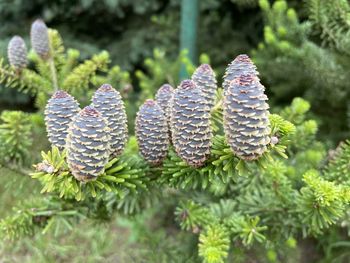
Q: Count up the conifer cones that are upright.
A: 11